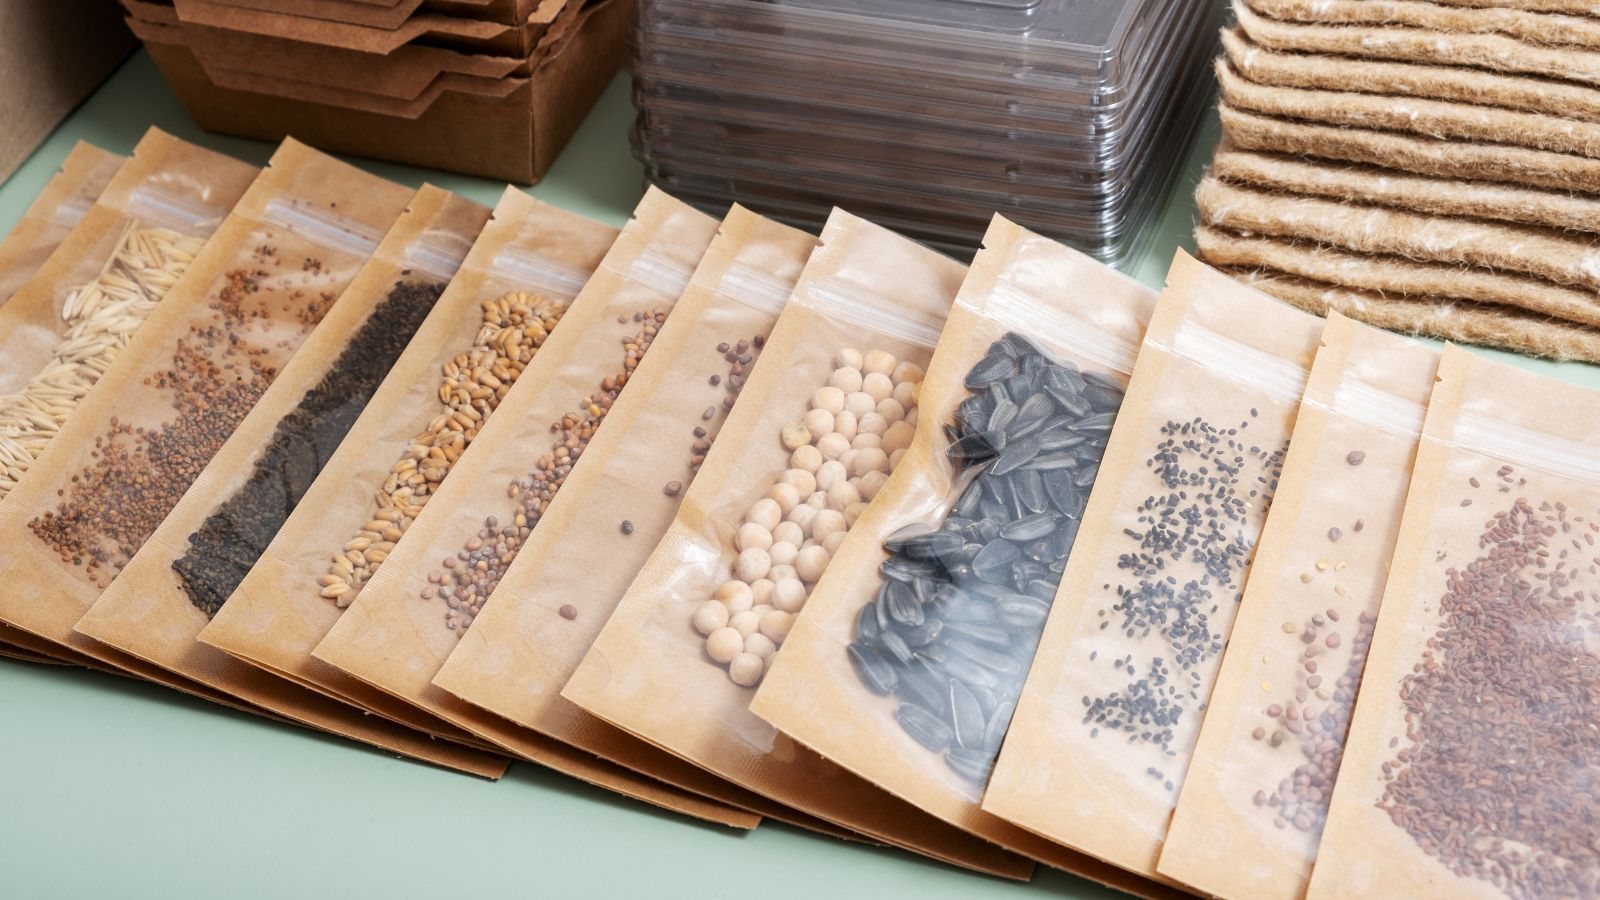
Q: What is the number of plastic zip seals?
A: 12